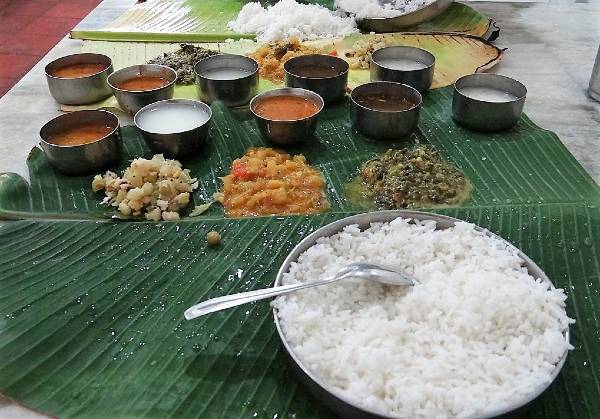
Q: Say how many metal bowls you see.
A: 10